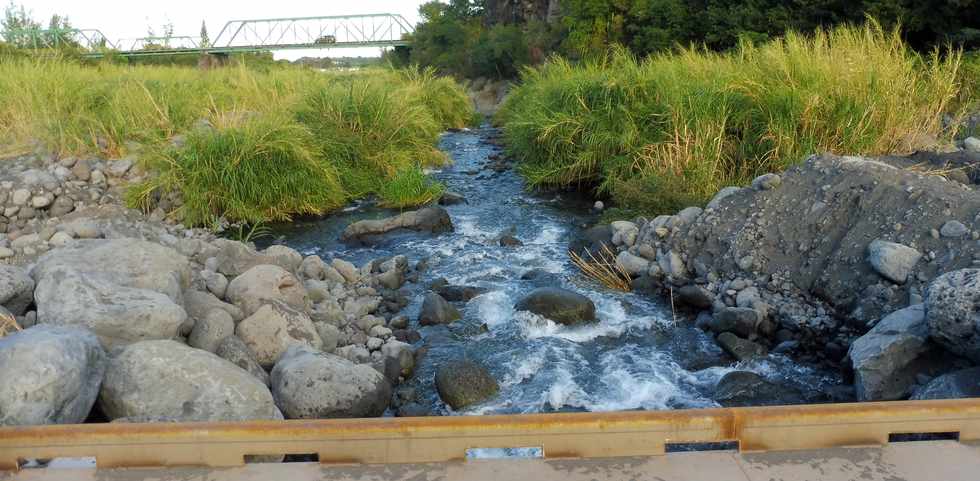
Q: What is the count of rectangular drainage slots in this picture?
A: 5